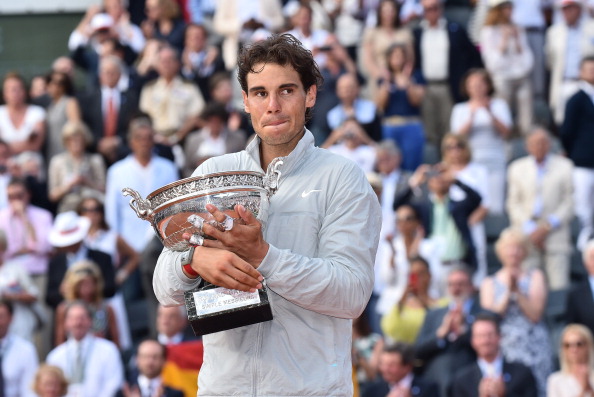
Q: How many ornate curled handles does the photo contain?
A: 2